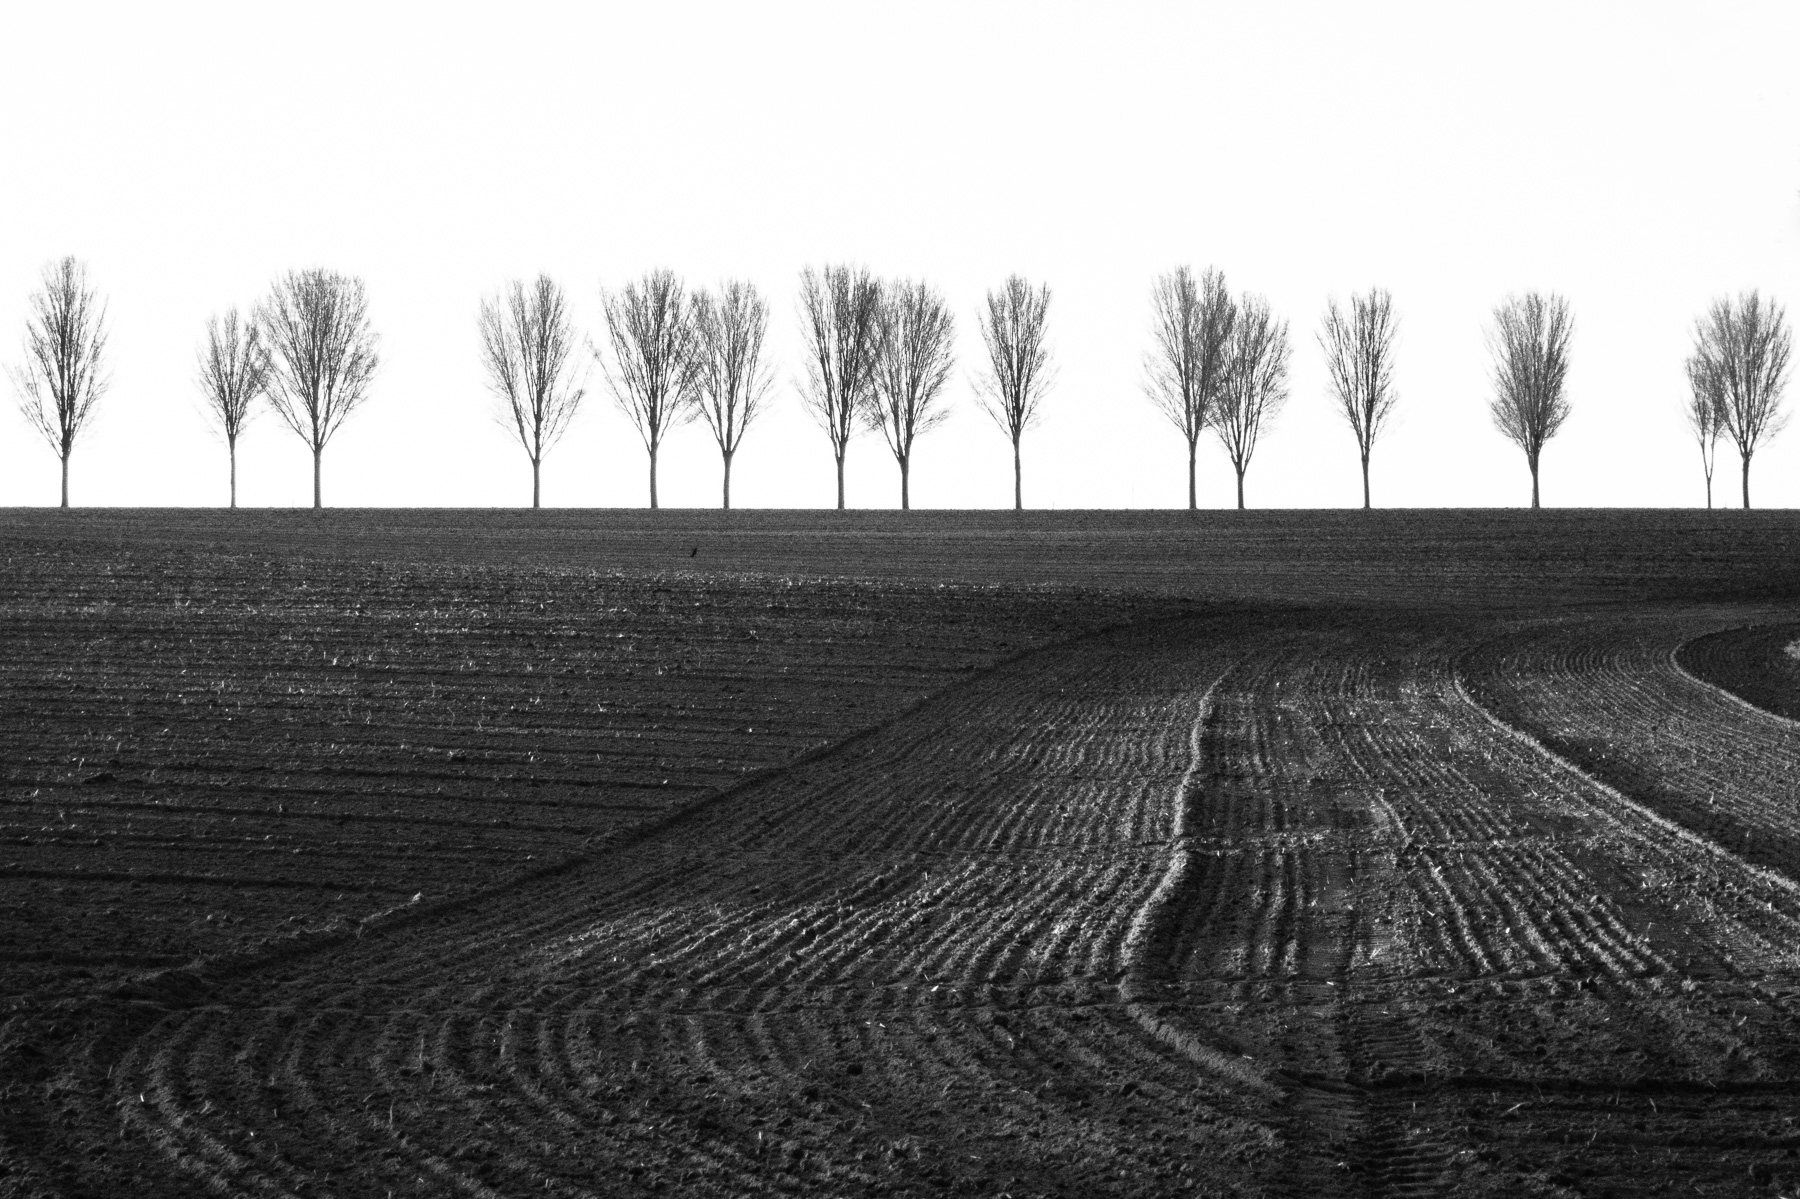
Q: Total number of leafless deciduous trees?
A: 15